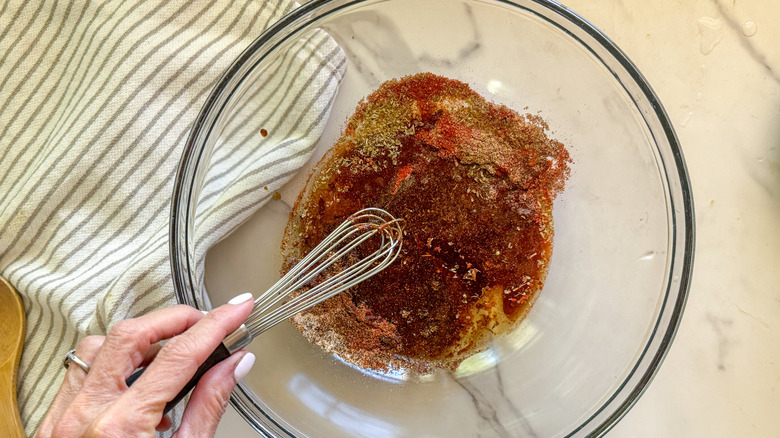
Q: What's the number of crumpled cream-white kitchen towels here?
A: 1